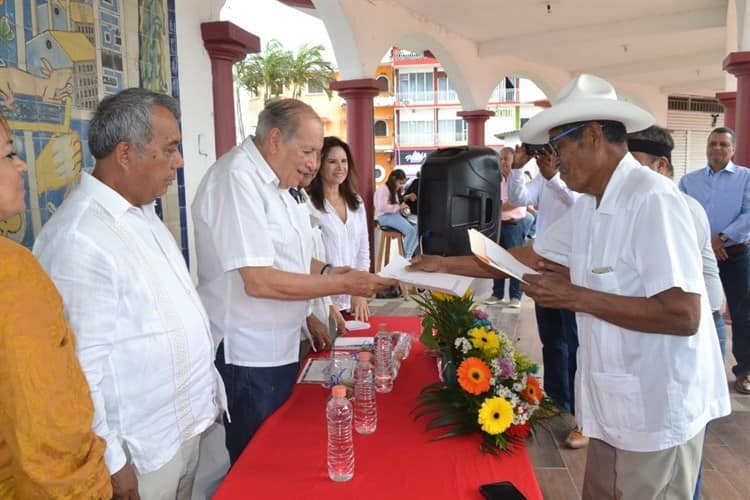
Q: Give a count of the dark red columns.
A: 5